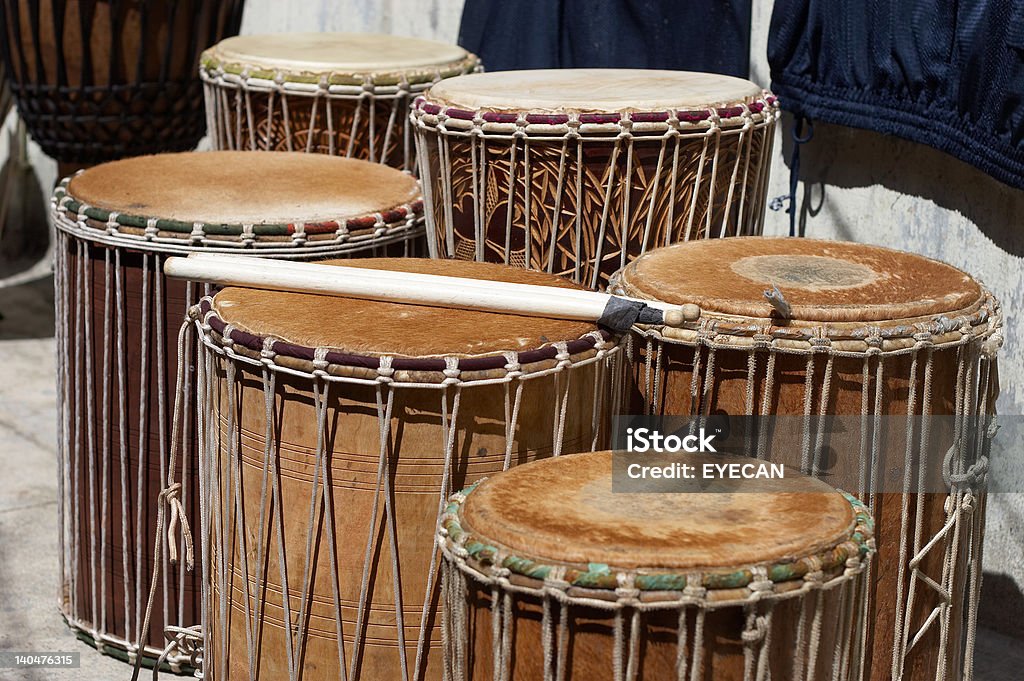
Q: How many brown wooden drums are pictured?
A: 7